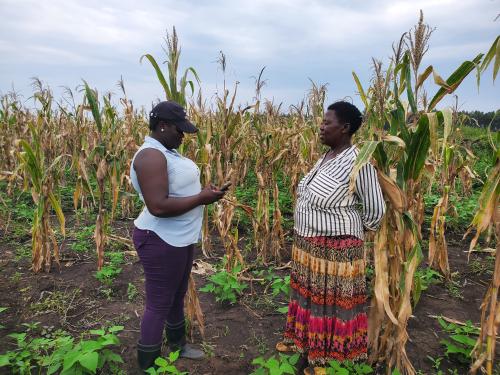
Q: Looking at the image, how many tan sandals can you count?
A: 2